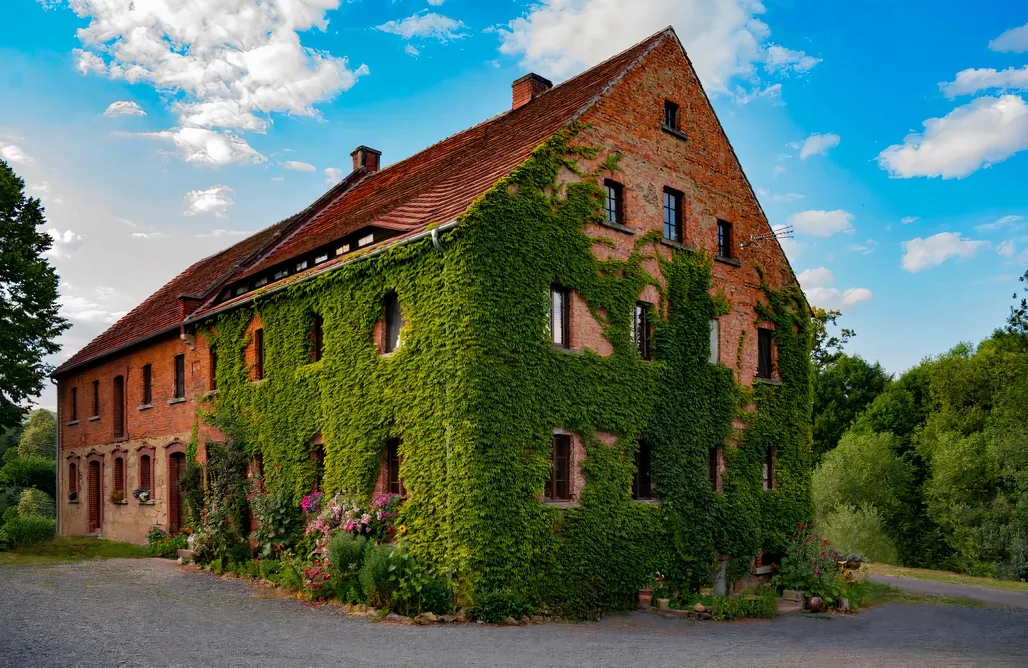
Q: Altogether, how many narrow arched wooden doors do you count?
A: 2